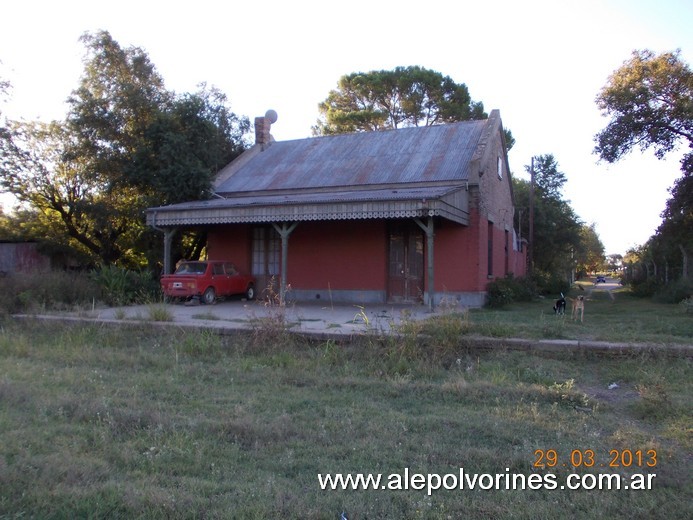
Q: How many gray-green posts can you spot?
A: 3